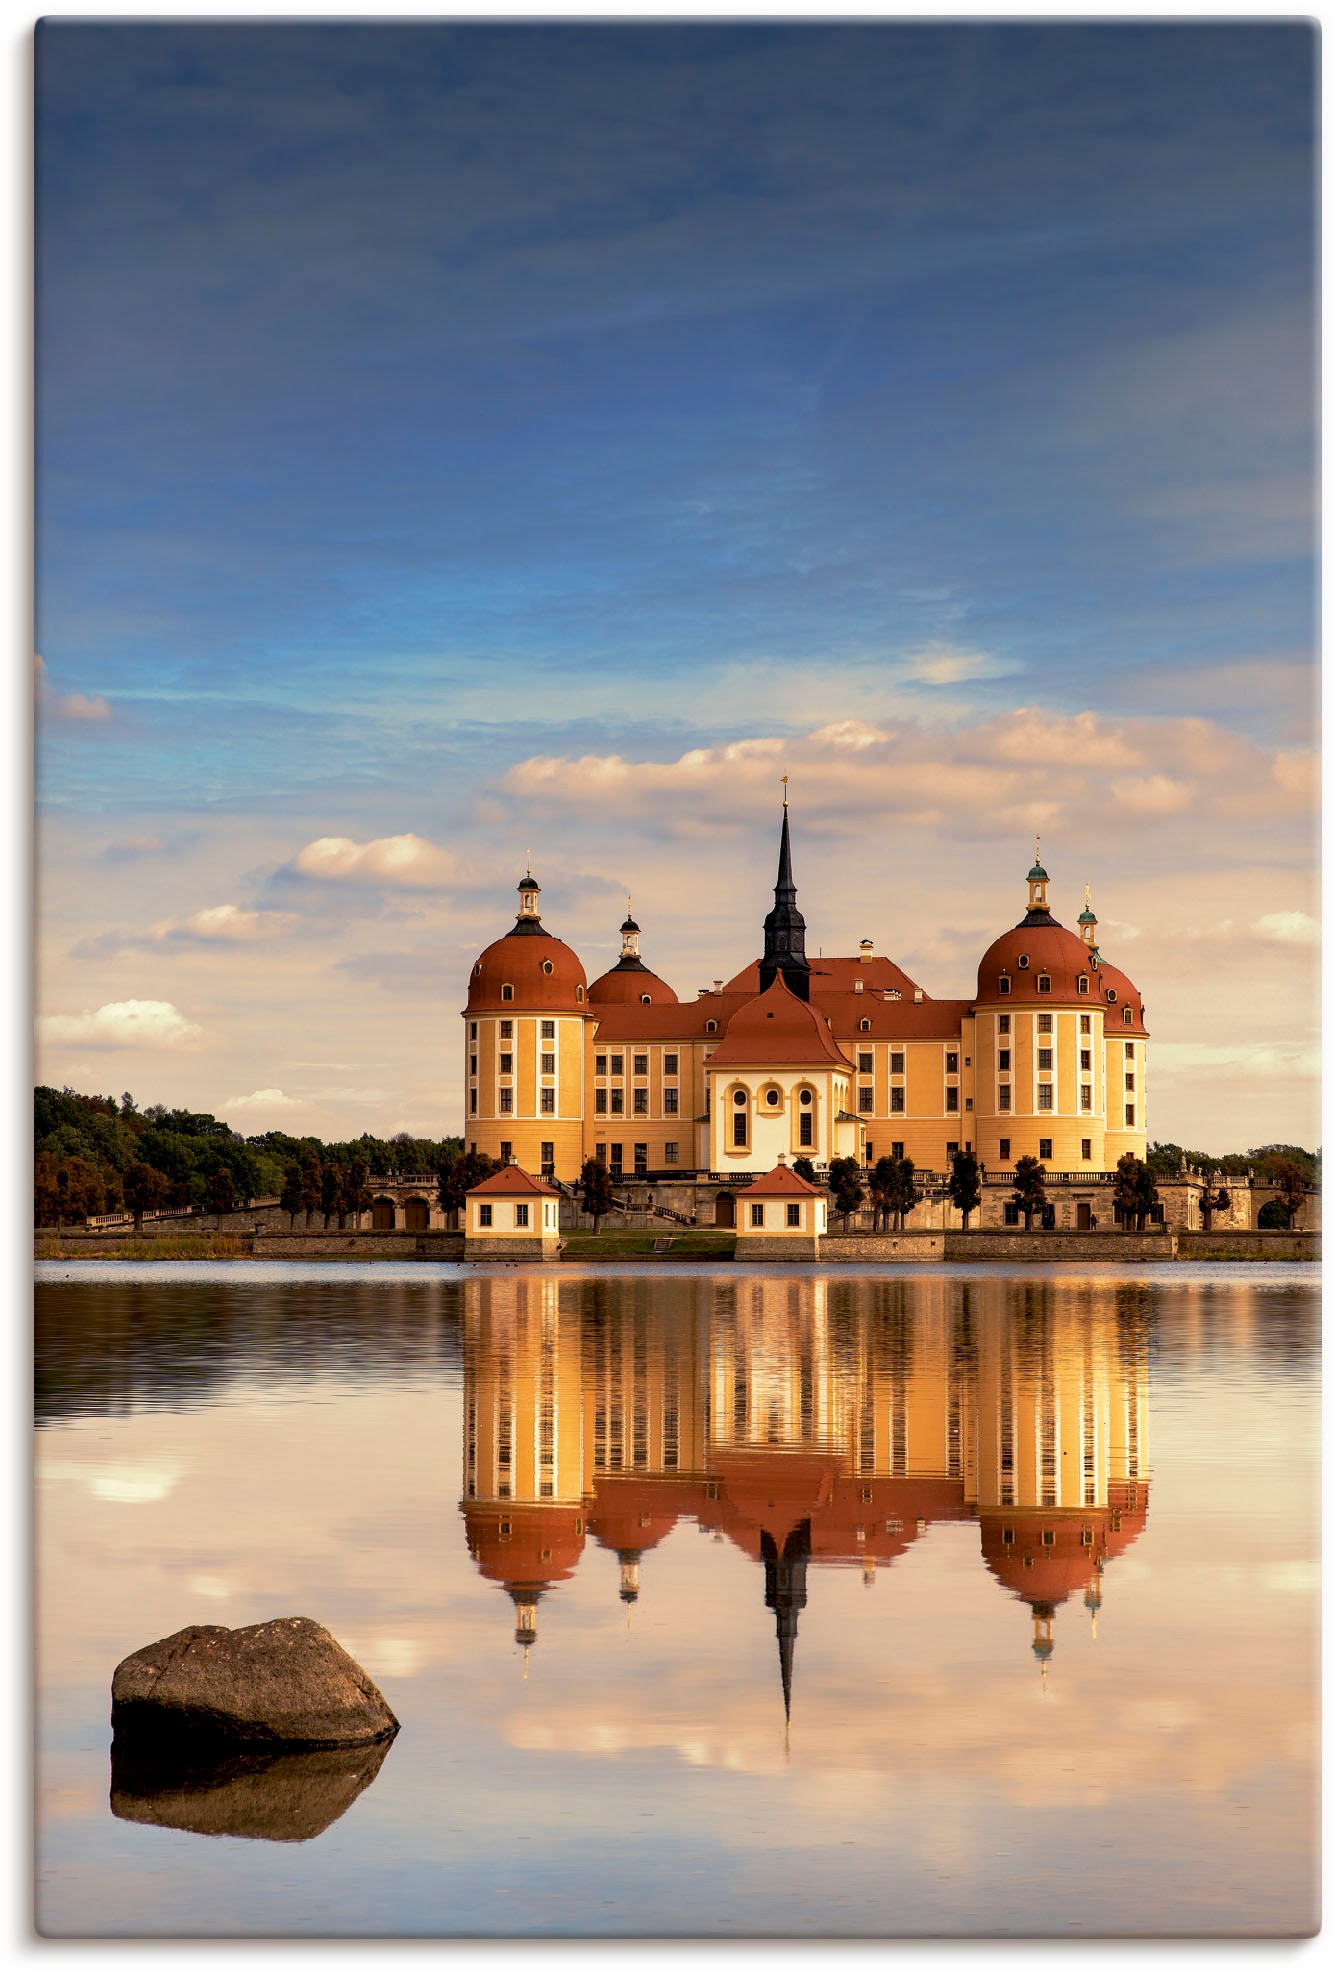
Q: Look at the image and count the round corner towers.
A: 4